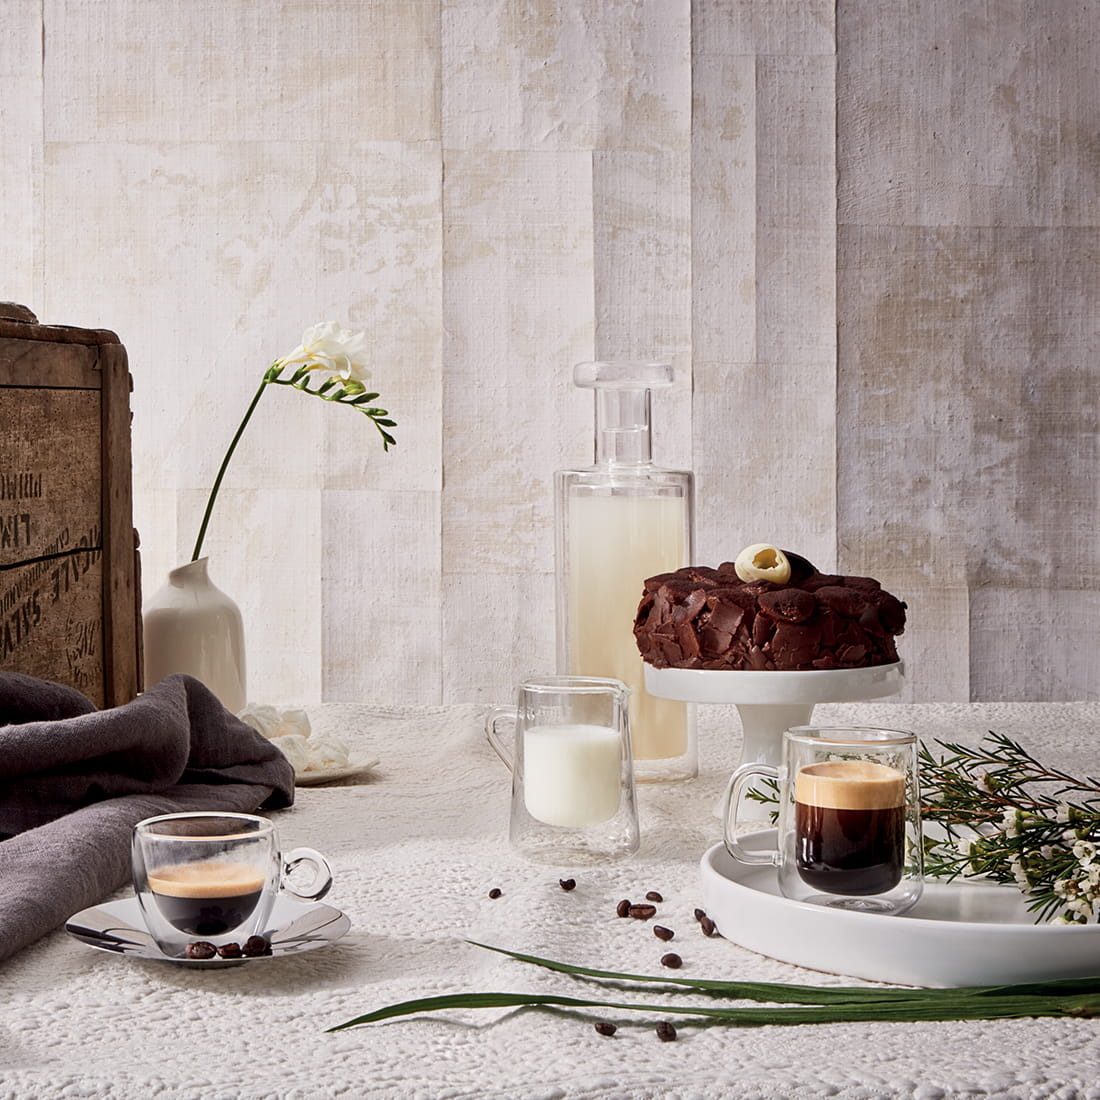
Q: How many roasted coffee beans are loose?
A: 11